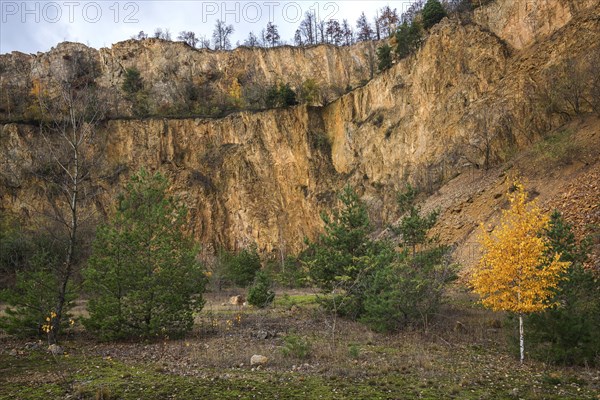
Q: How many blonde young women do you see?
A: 0